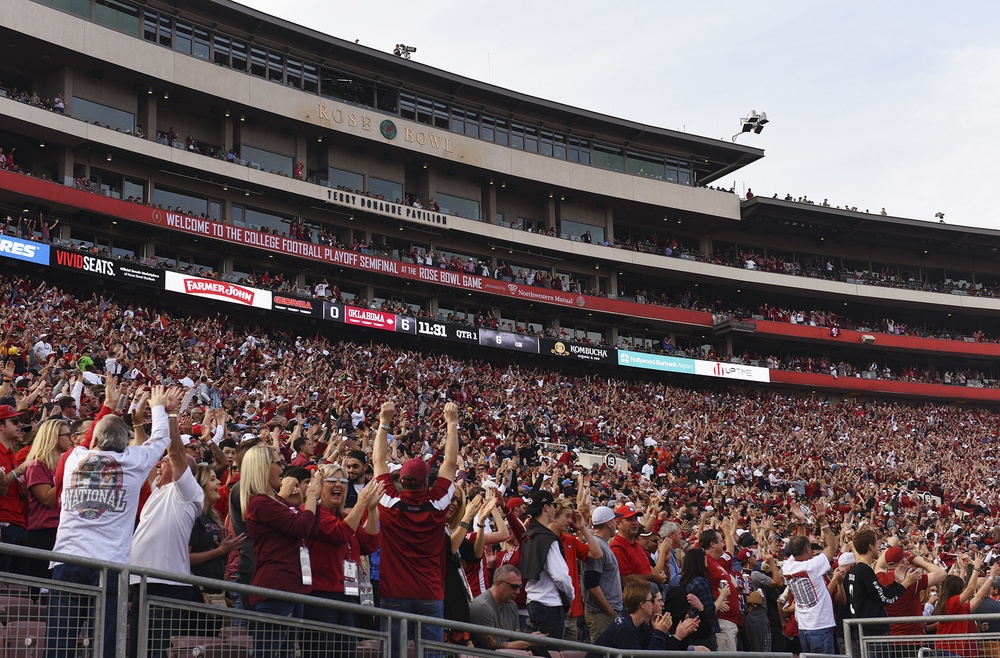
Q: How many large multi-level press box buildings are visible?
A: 1